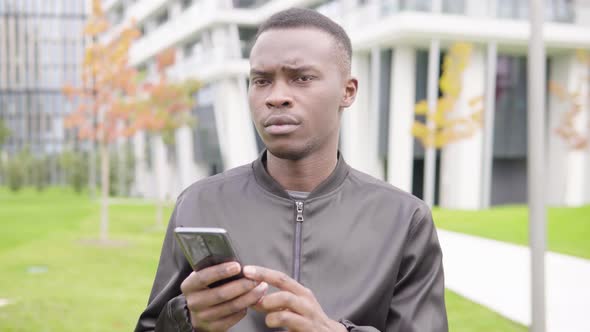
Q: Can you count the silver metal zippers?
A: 1